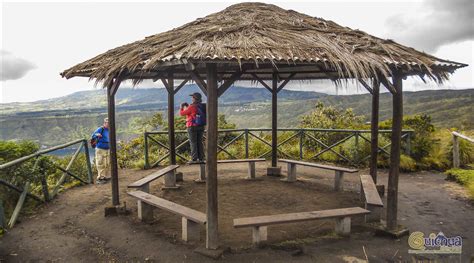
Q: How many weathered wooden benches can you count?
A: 6